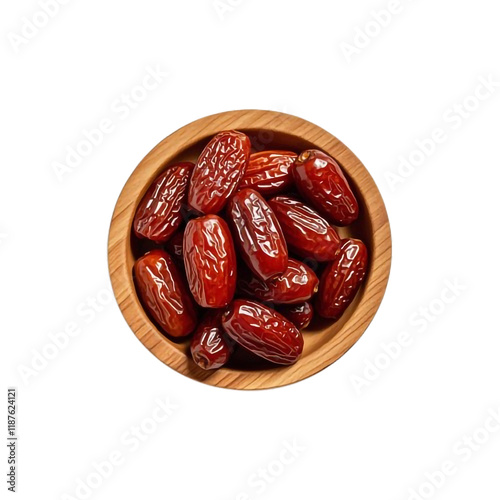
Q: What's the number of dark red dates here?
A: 13